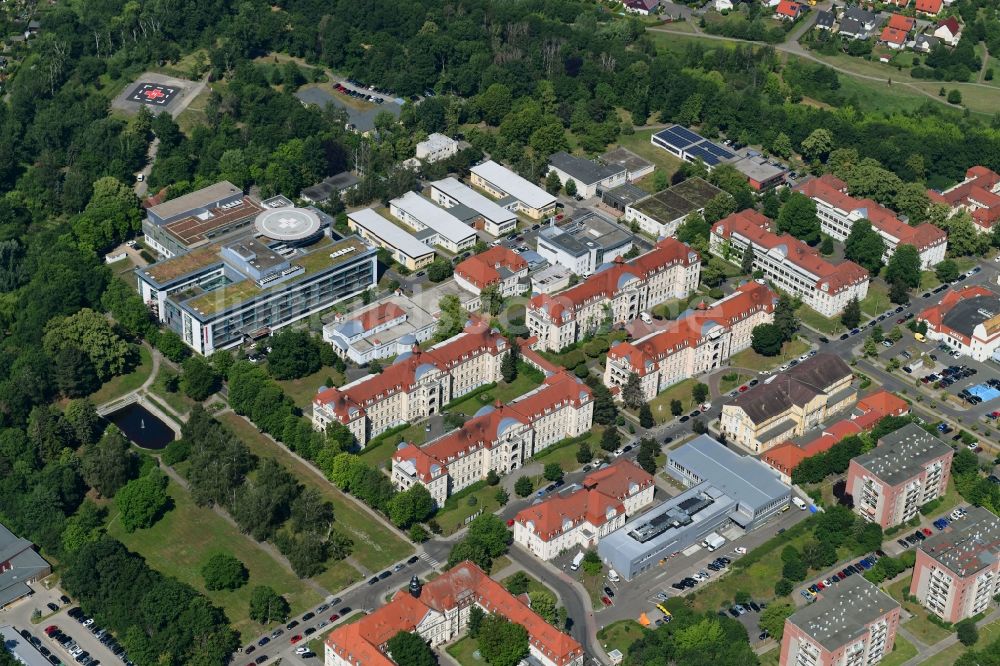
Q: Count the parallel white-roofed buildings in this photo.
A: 4